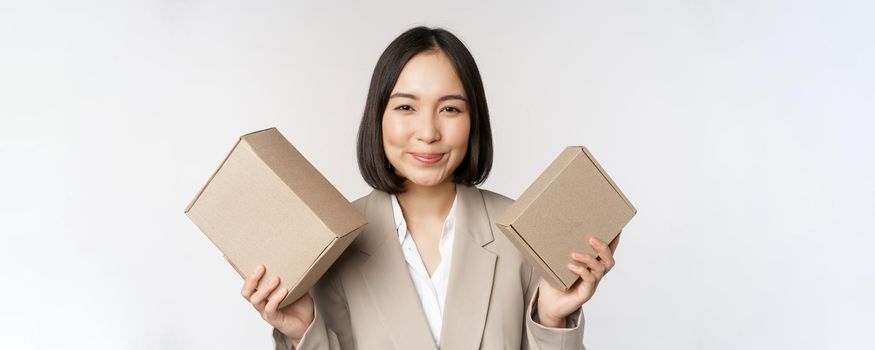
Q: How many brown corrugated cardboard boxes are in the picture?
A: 2